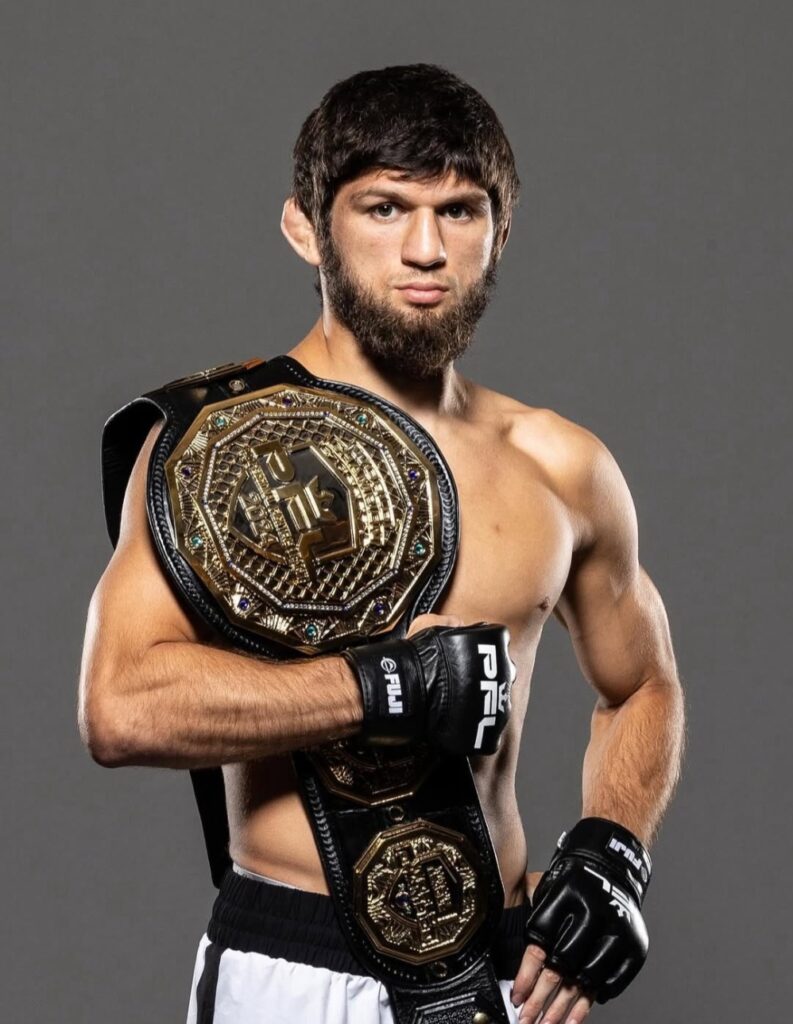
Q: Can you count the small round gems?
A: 10